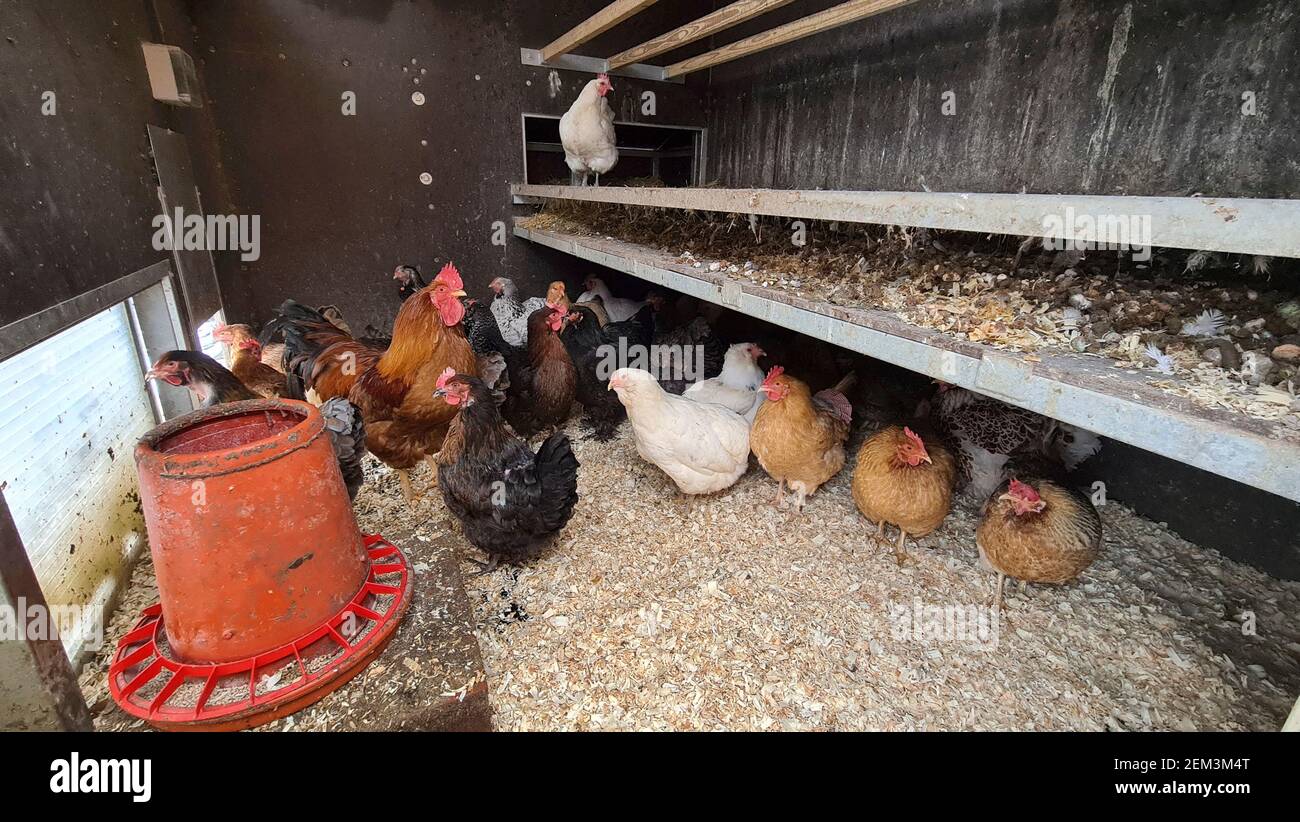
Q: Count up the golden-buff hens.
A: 3